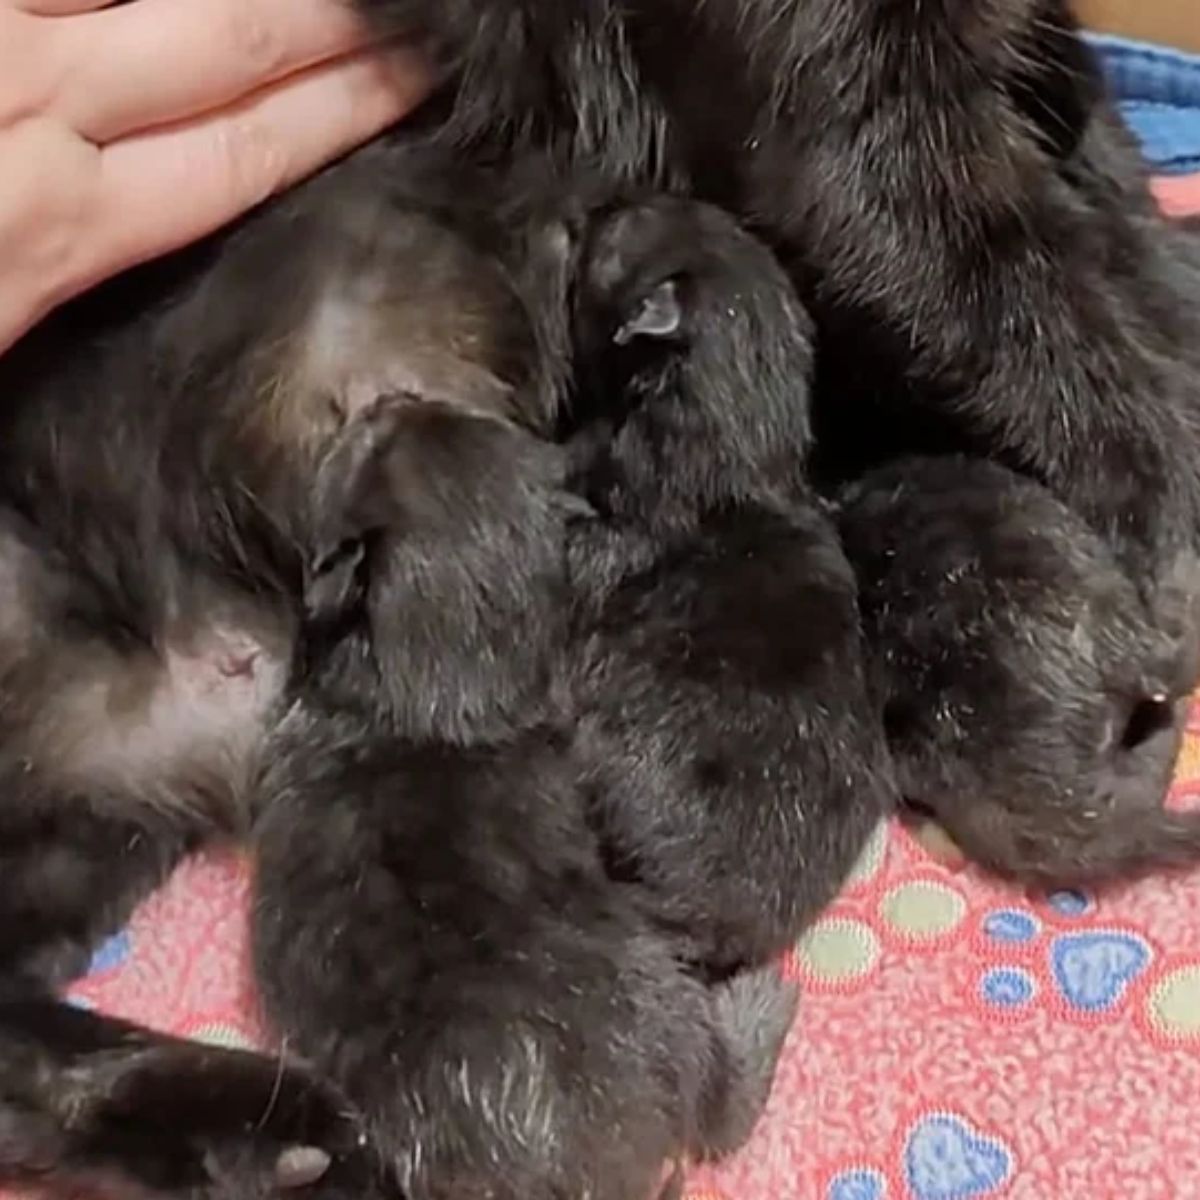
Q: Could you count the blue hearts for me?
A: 2